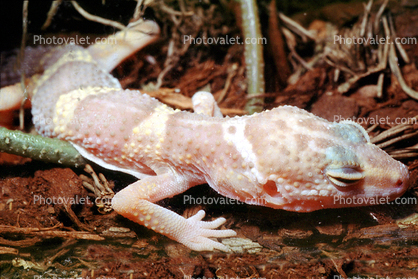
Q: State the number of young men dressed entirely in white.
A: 0